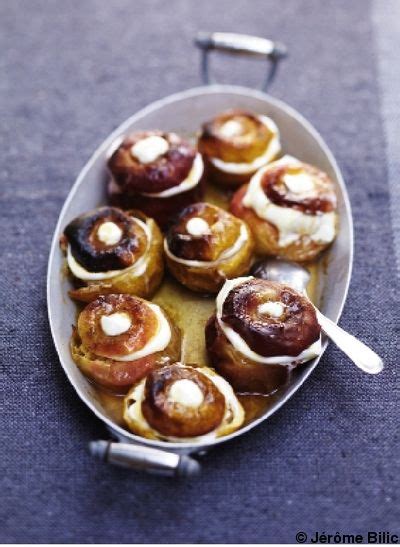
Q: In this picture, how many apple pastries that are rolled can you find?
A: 8